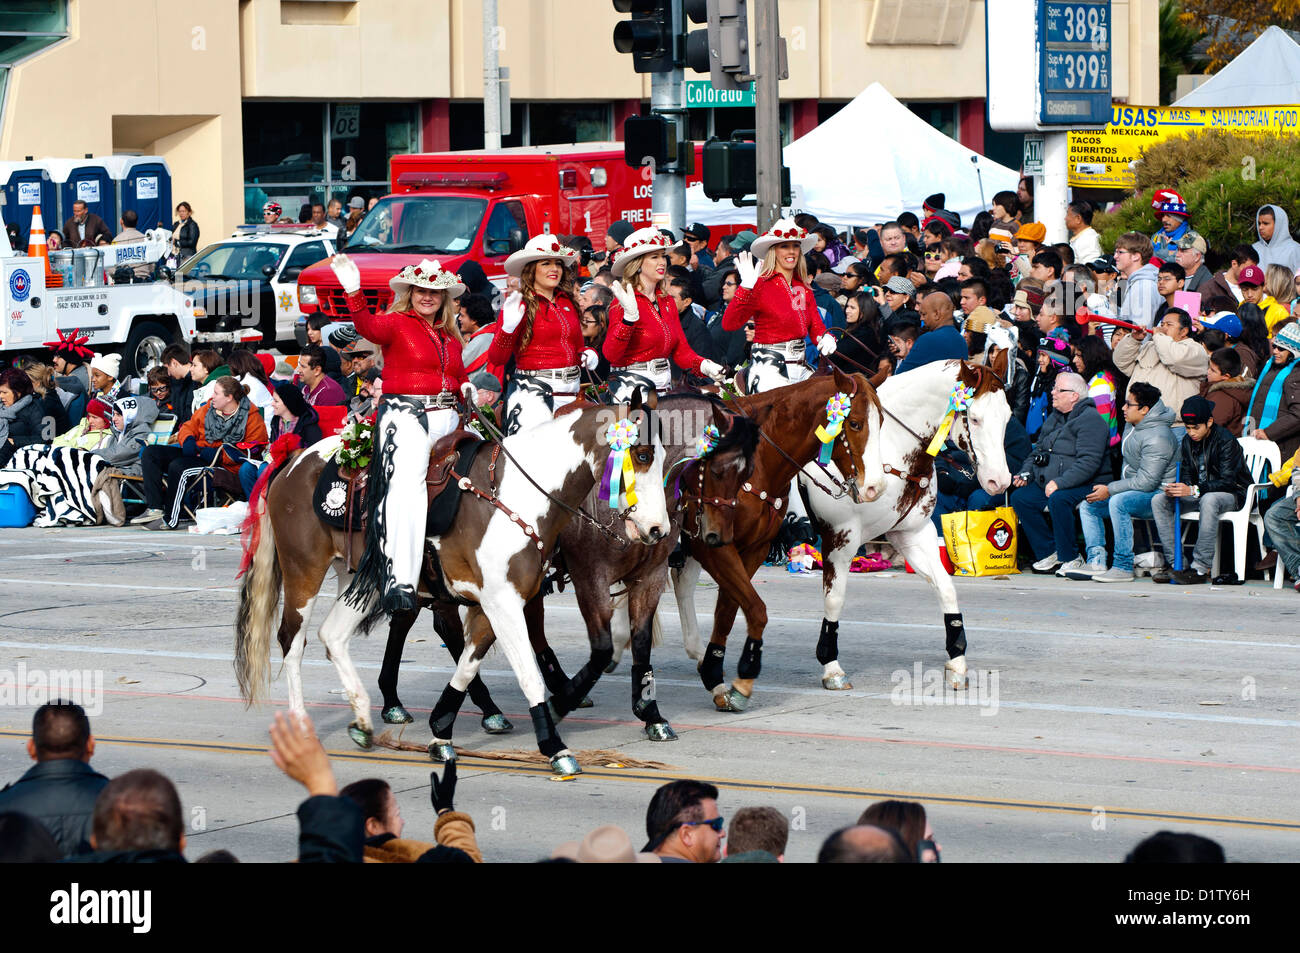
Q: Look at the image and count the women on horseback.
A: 4